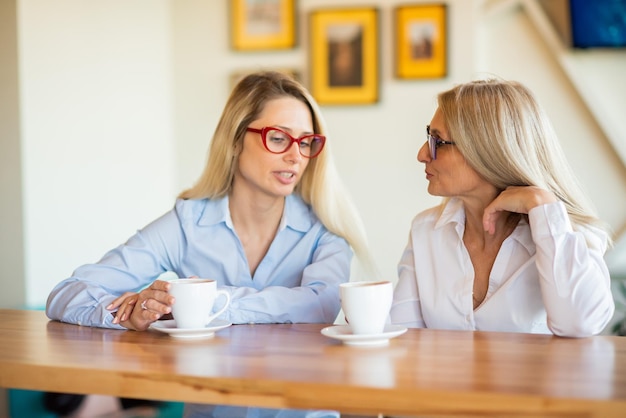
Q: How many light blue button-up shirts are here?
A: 1